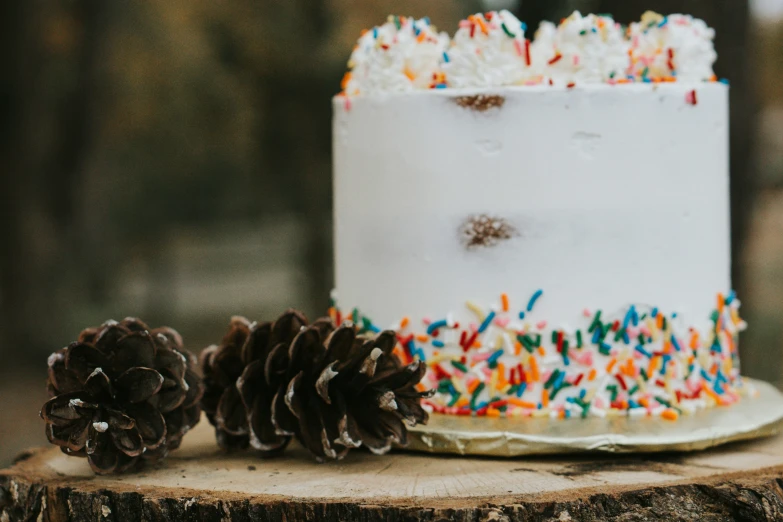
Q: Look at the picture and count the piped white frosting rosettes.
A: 4